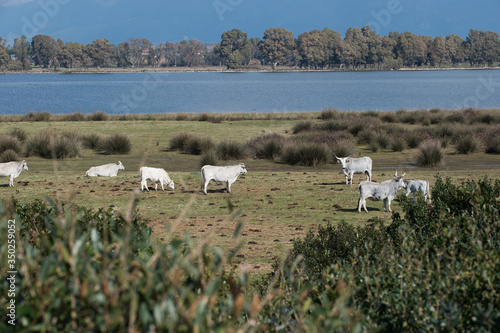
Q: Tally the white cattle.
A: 7